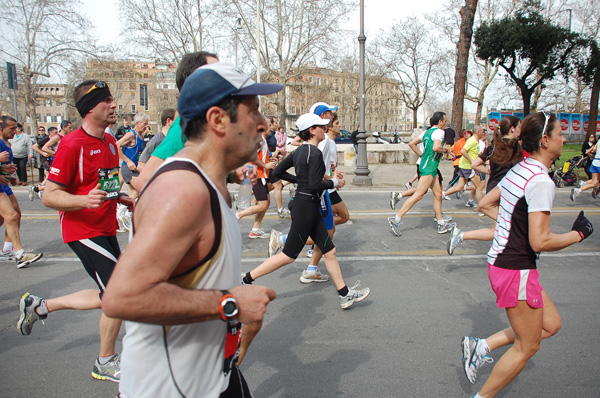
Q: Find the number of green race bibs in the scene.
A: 1